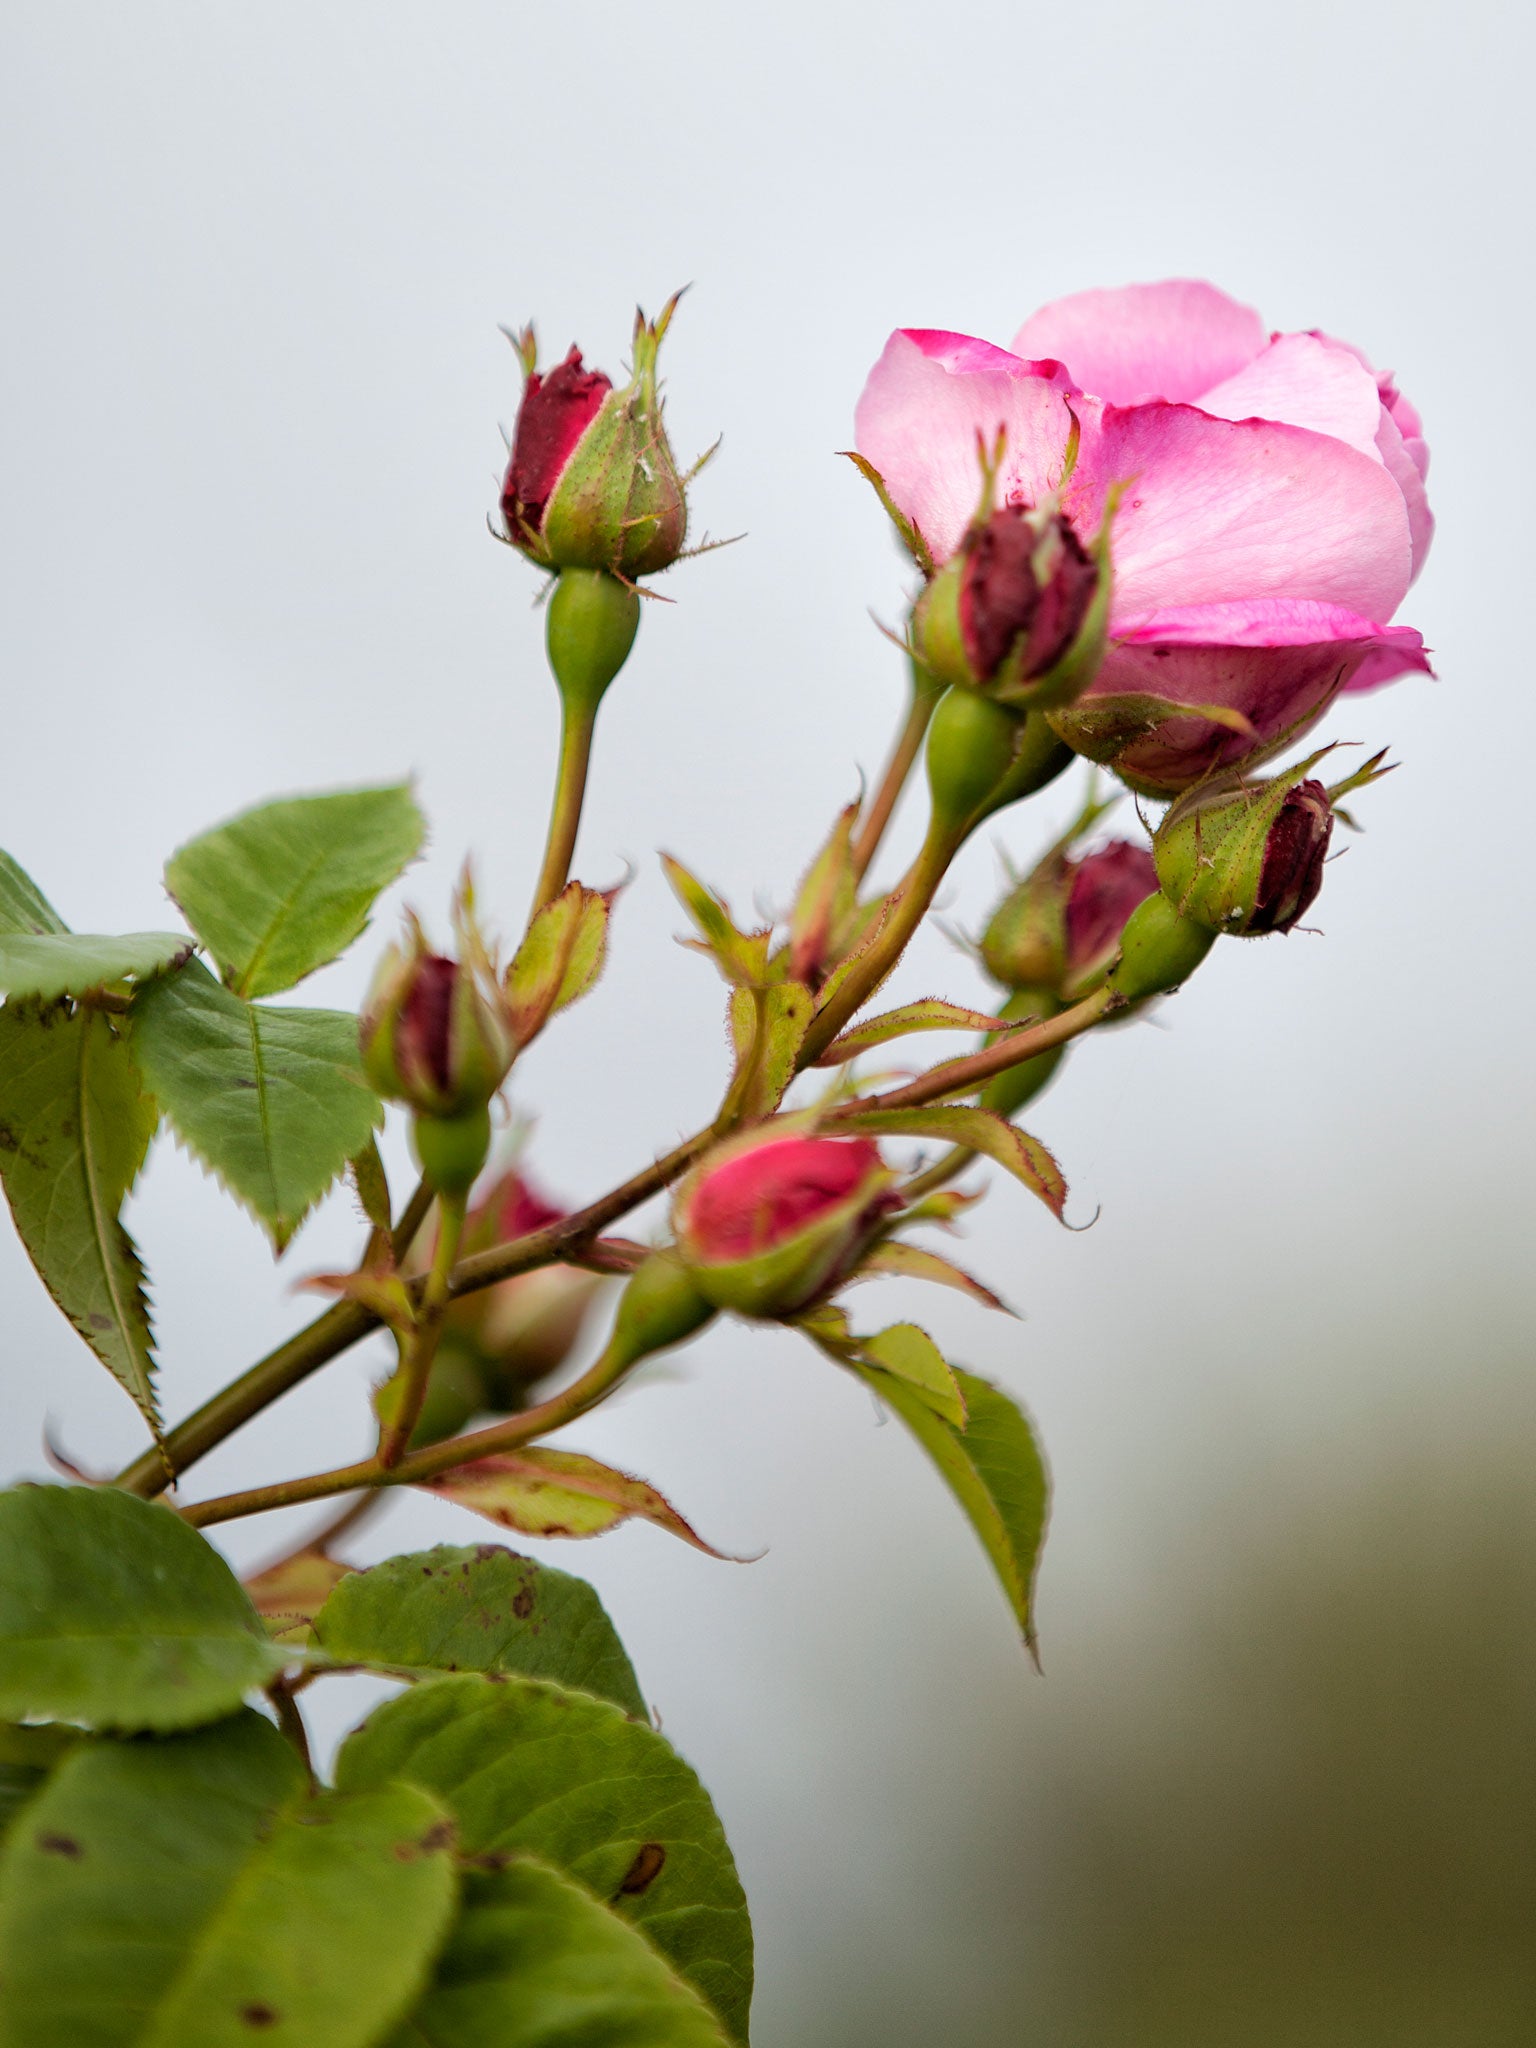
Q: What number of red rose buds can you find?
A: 7